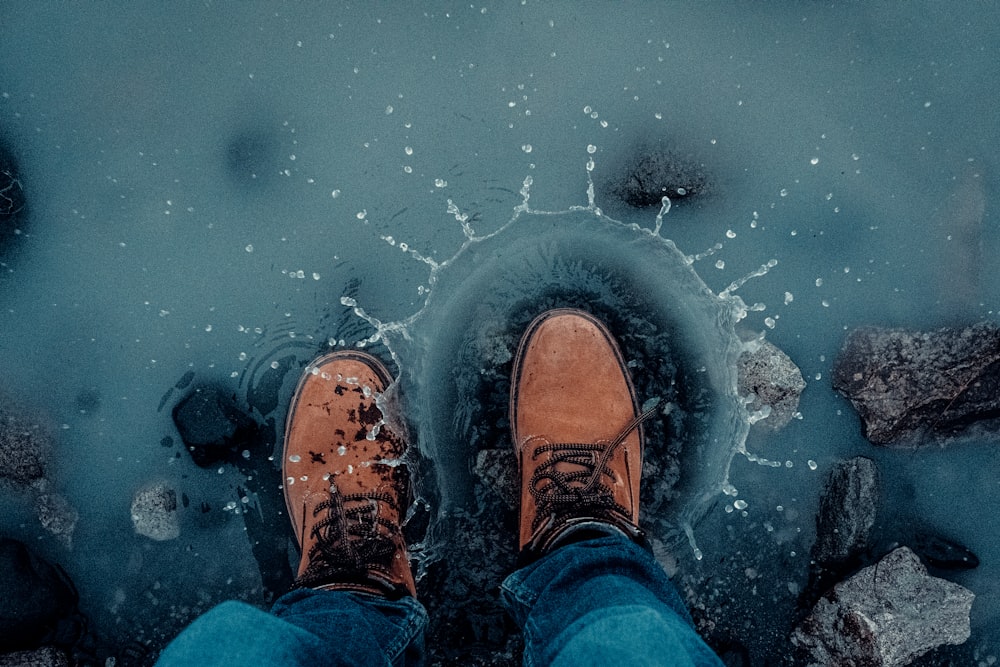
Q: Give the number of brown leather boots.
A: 2